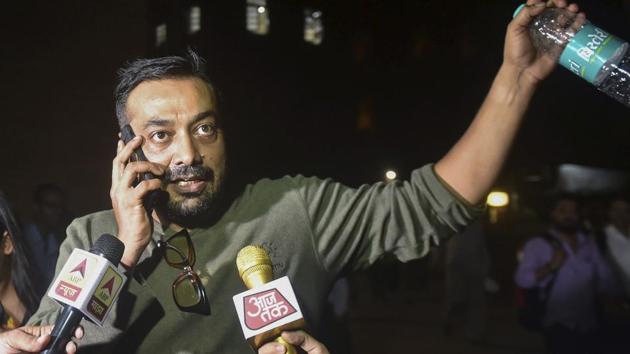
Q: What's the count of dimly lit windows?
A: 4